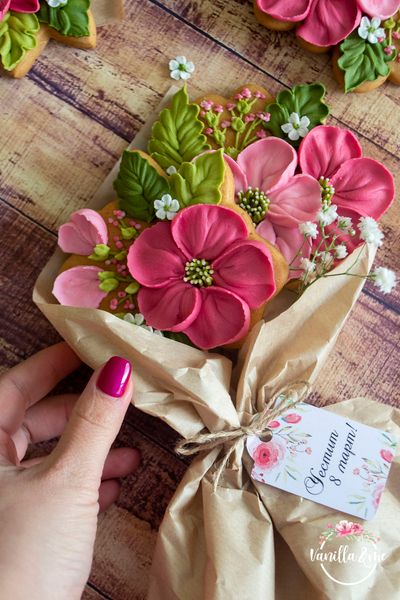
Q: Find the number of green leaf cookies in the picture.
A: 7